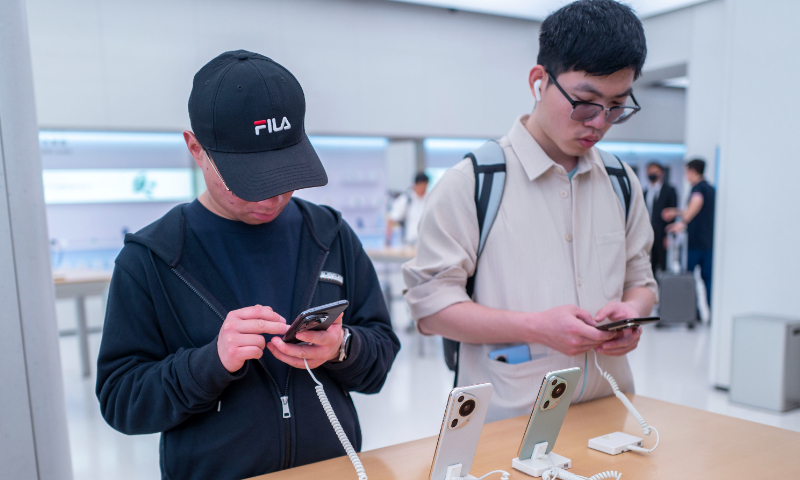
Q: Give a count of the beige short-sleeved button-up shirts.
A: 1